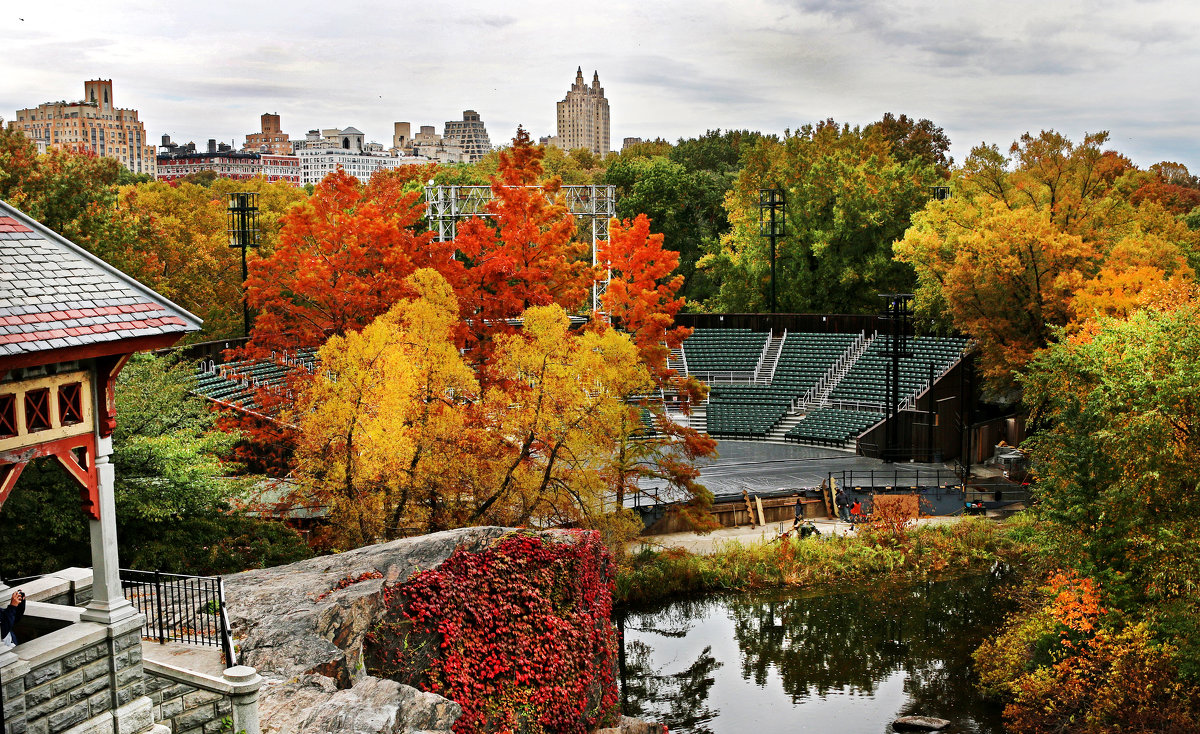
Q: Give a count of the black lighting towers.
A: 4